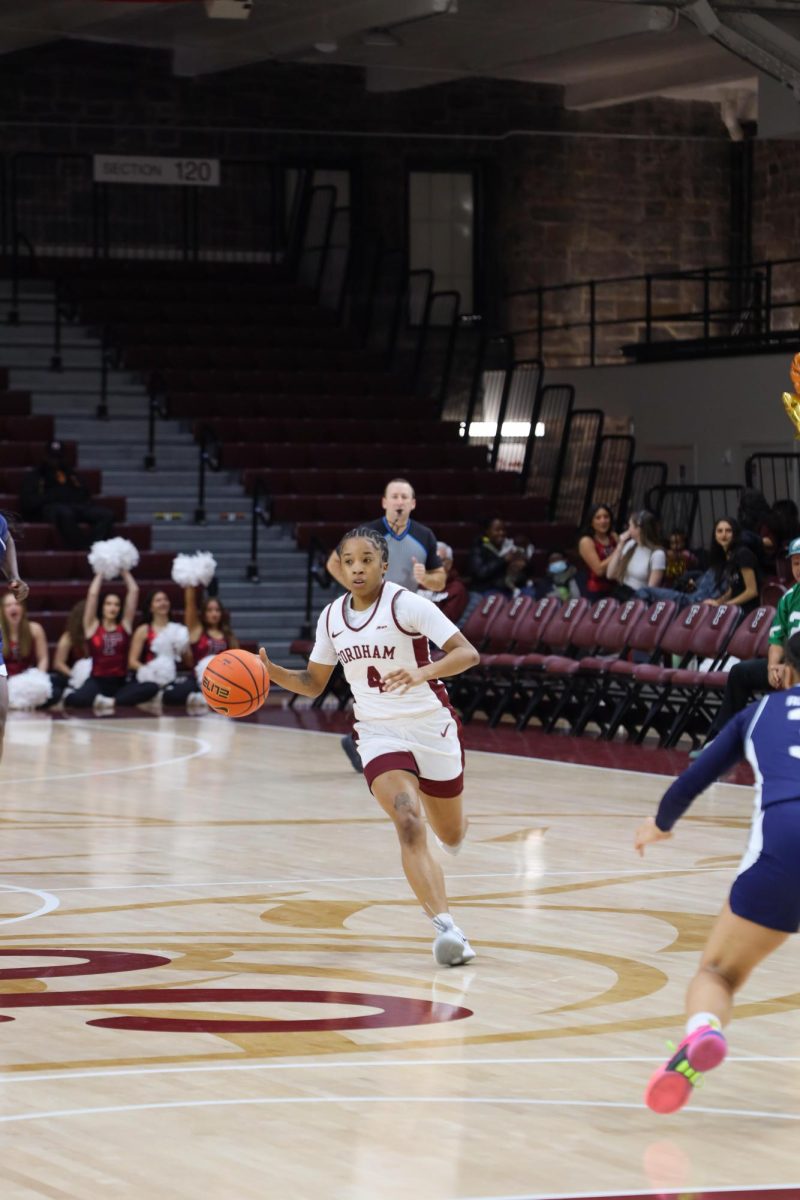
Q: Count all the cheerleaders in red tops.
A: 5